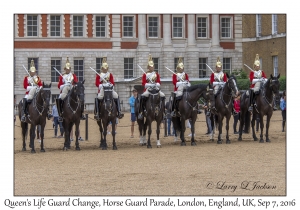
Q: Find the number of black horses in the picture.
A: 7